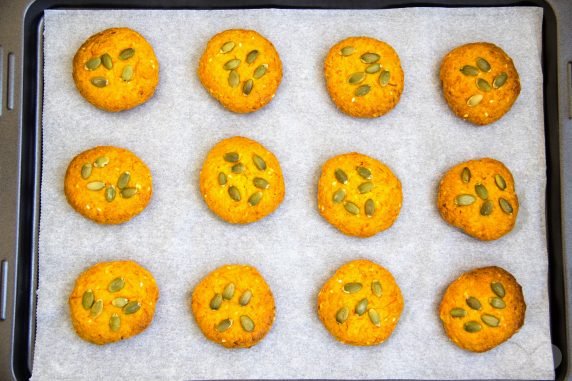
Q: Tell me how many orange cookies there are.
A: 12